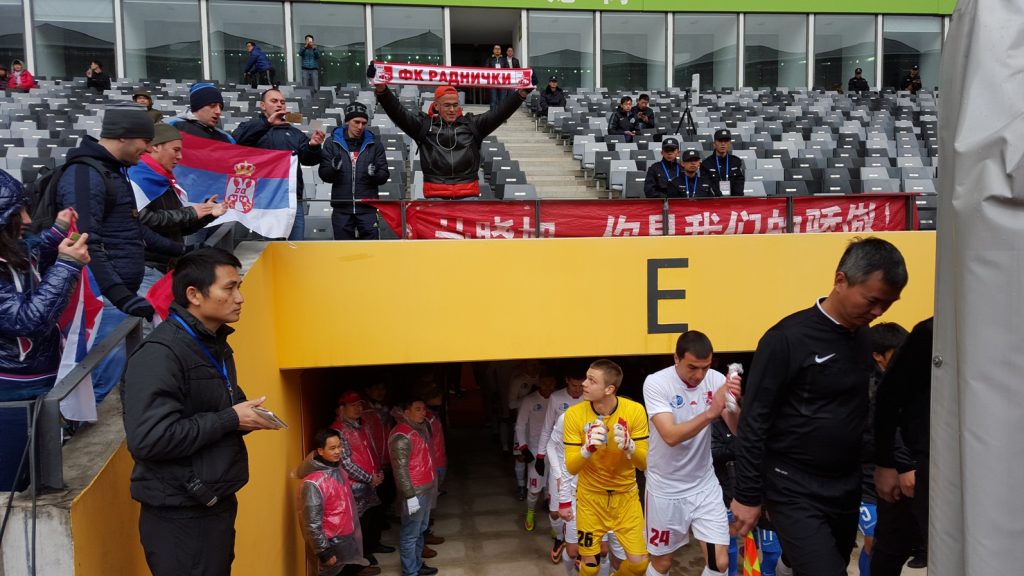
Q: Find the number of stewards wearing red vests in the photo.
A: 5